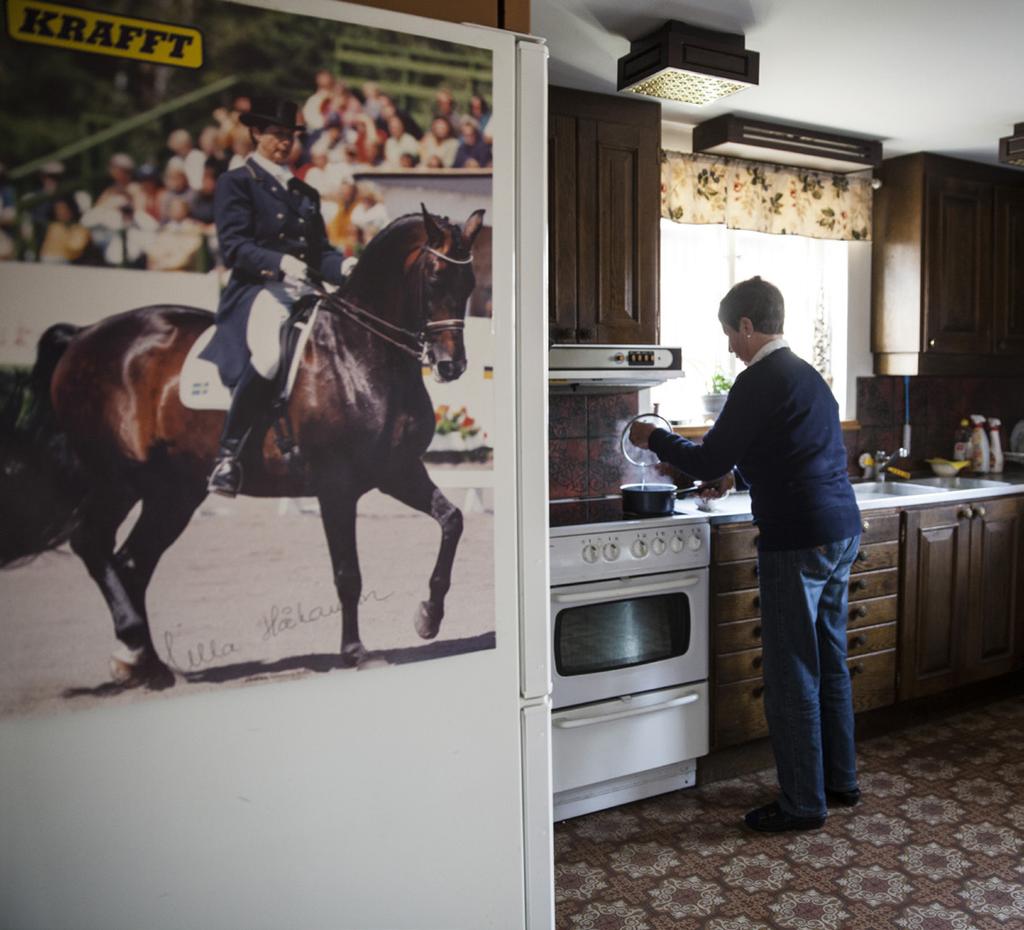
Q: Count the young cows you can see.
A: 0